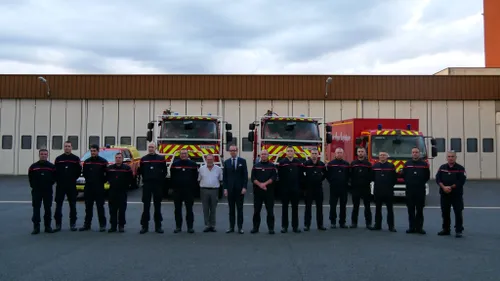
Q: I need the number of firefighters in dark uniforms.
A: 14